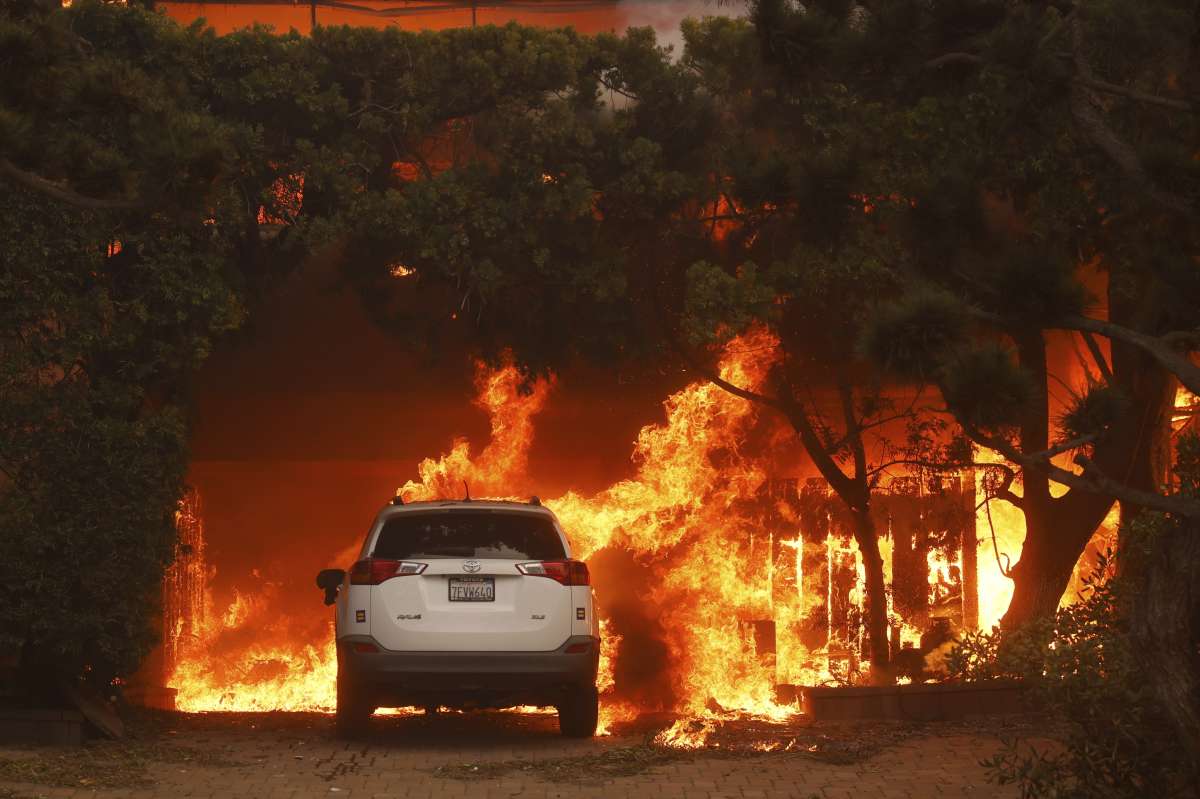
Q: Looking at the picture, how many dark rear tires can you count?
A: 2